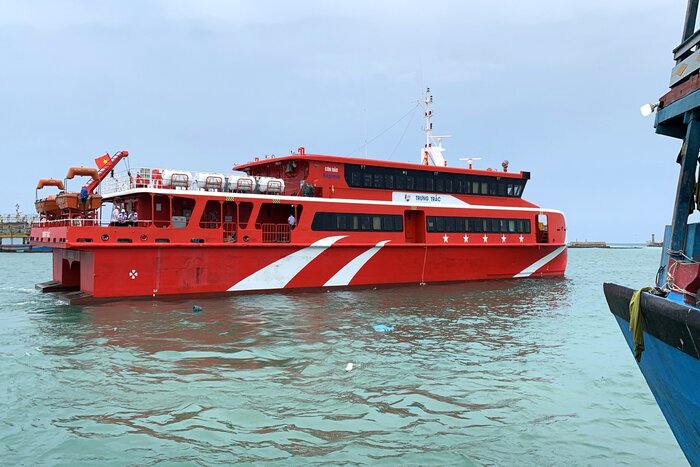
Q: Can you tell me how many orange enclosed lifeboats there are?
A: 2